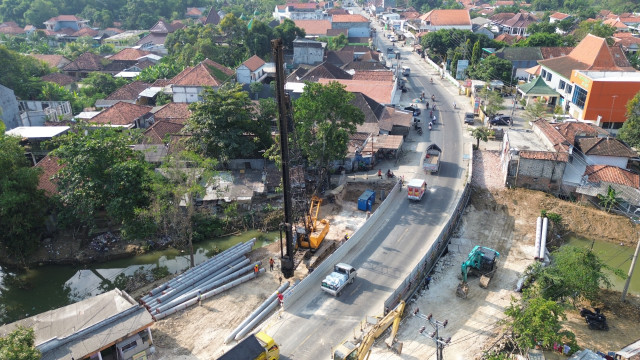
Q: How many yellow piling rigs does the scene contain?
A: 1